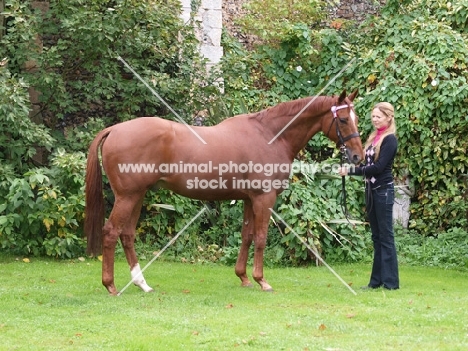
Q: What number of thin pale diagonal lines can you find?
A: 4